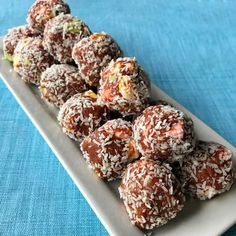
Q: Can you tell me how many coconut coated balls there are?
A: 12